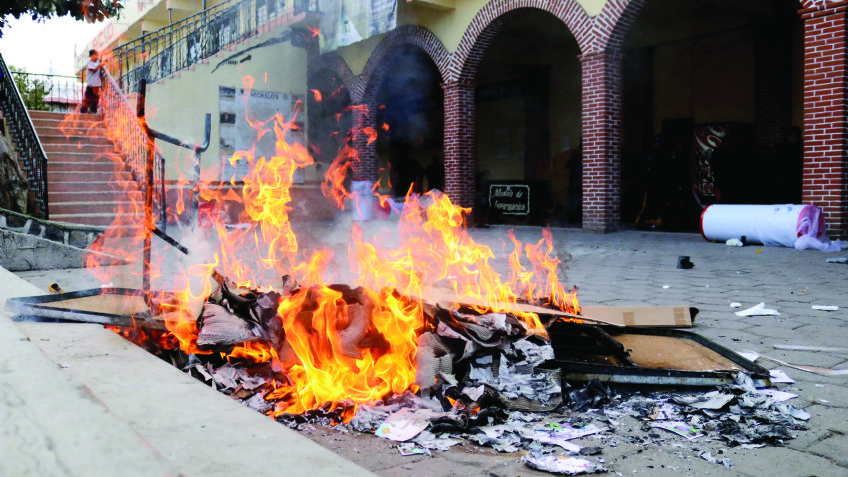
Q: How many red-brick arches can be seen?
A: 4